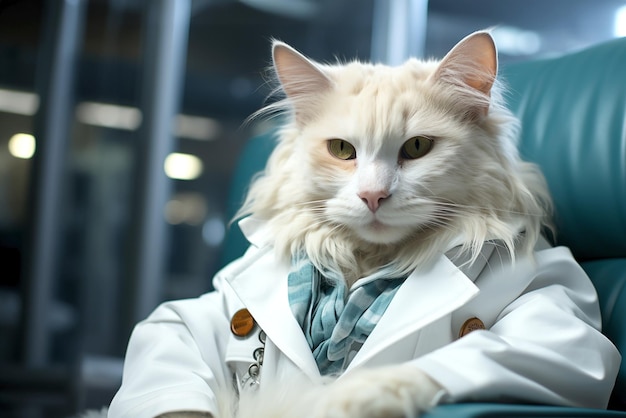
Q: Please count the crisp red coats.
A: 0